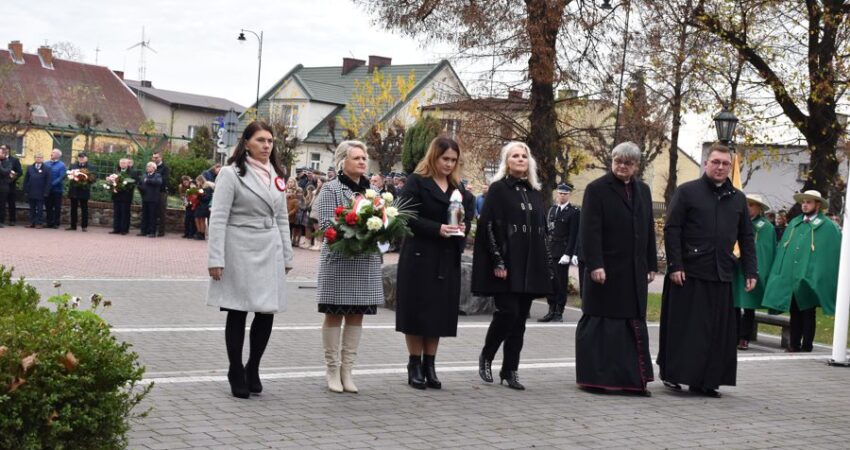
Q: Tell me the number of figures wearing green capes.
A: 2